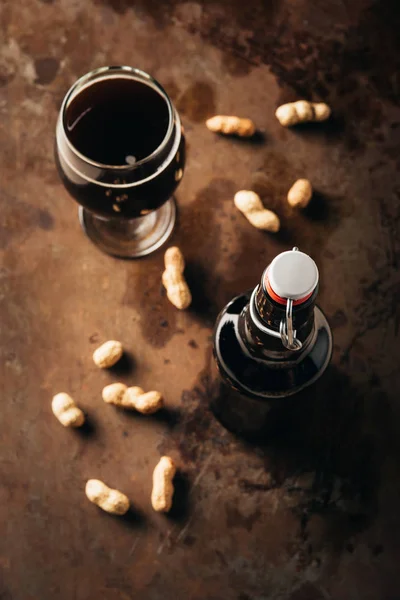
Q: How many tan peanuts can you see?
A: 10